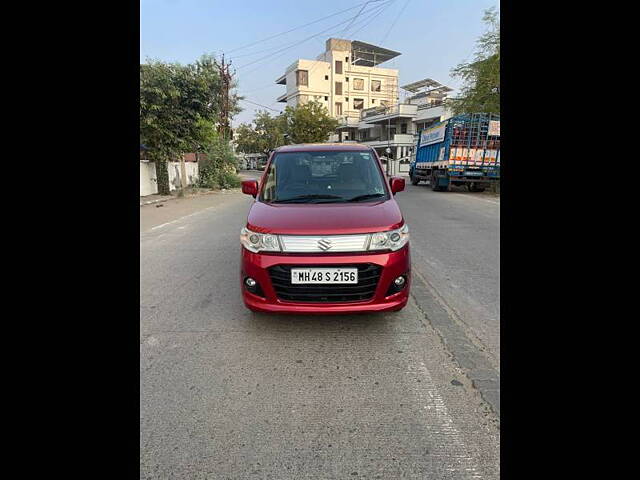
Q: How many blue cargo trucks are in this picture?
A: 1